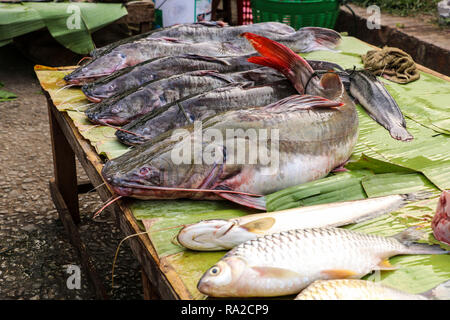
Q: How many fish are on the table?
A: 10